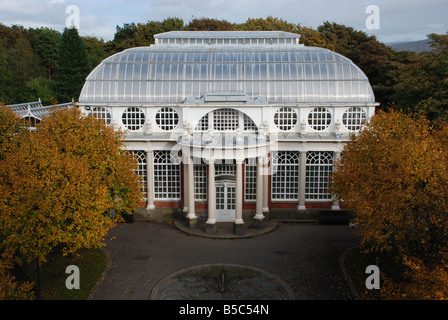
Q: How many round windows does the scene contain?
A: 6